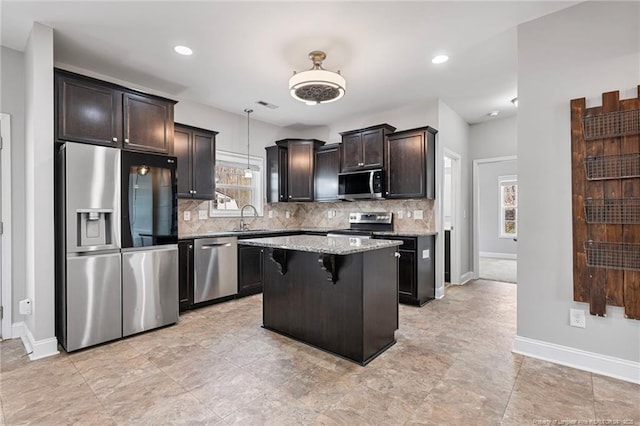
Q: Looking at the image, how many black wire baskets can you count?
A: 4